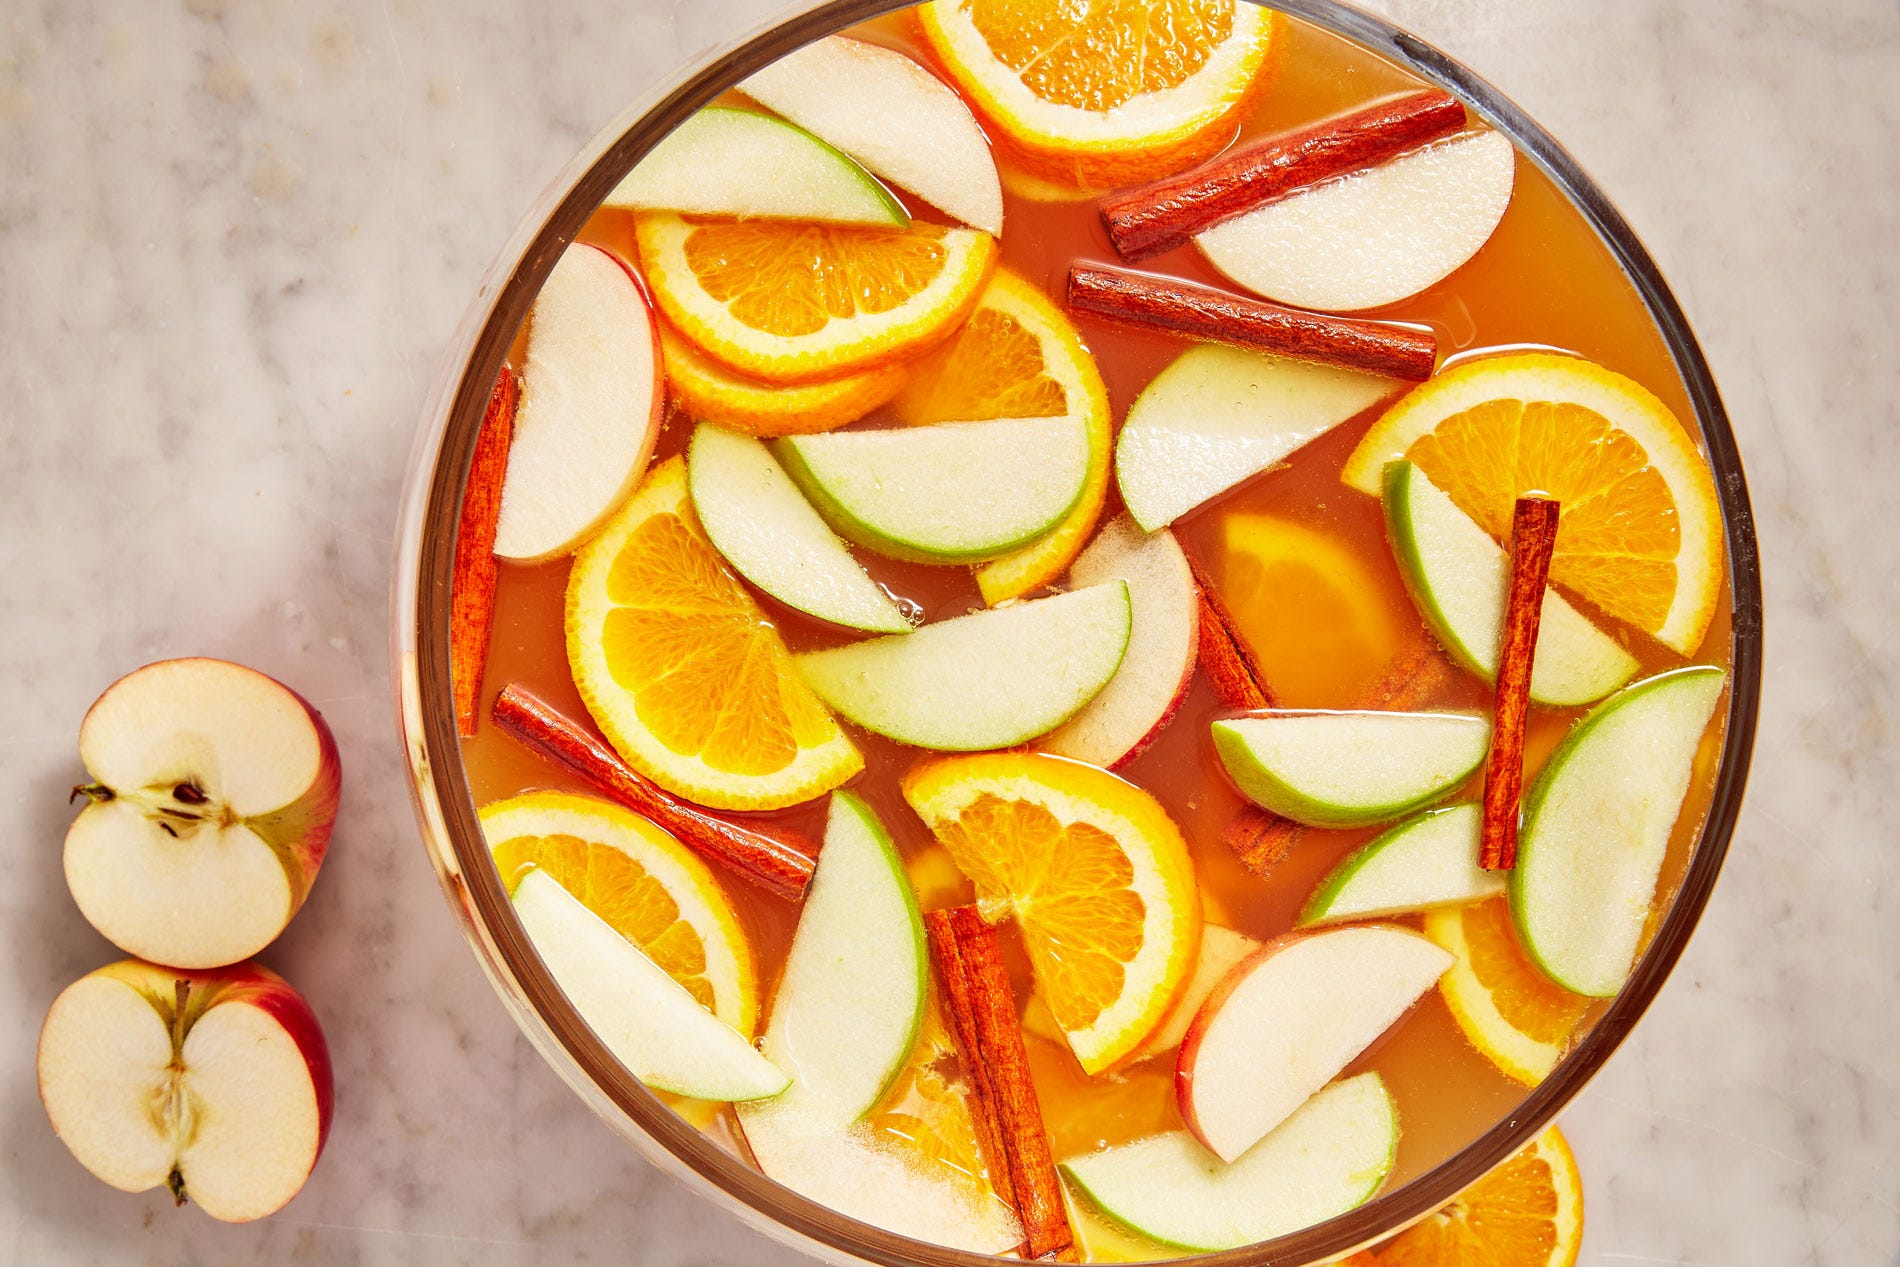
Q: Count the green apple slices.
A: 12